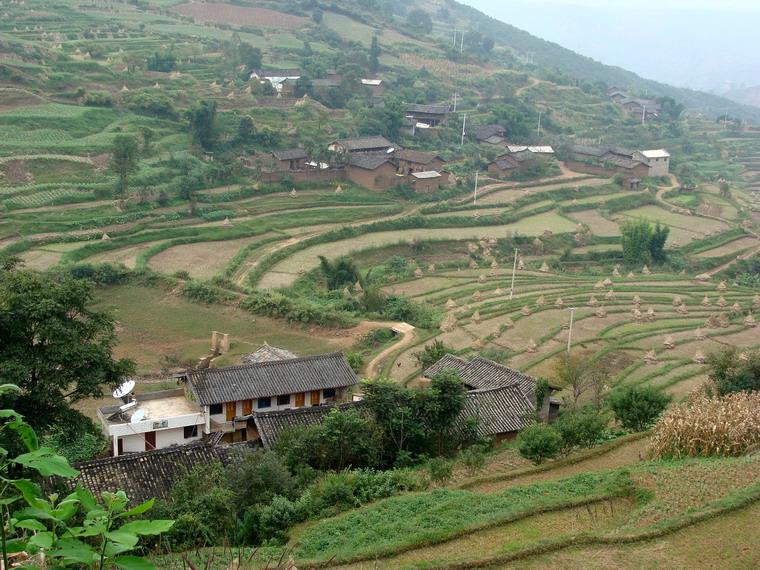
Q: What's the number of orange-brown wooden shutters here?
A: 4